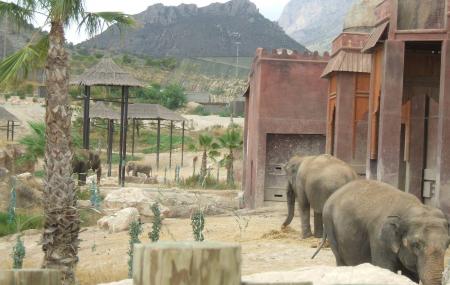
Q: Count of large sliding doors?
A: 1